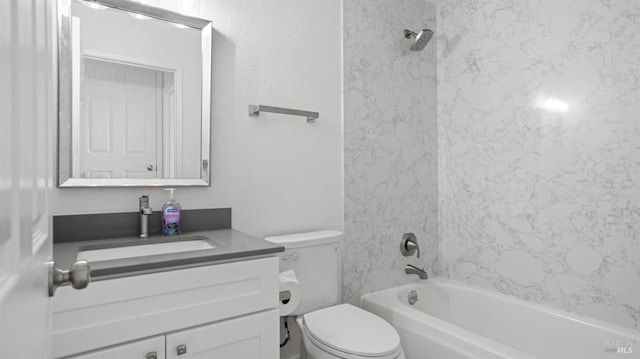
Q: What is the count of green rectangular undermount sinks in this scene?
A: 0